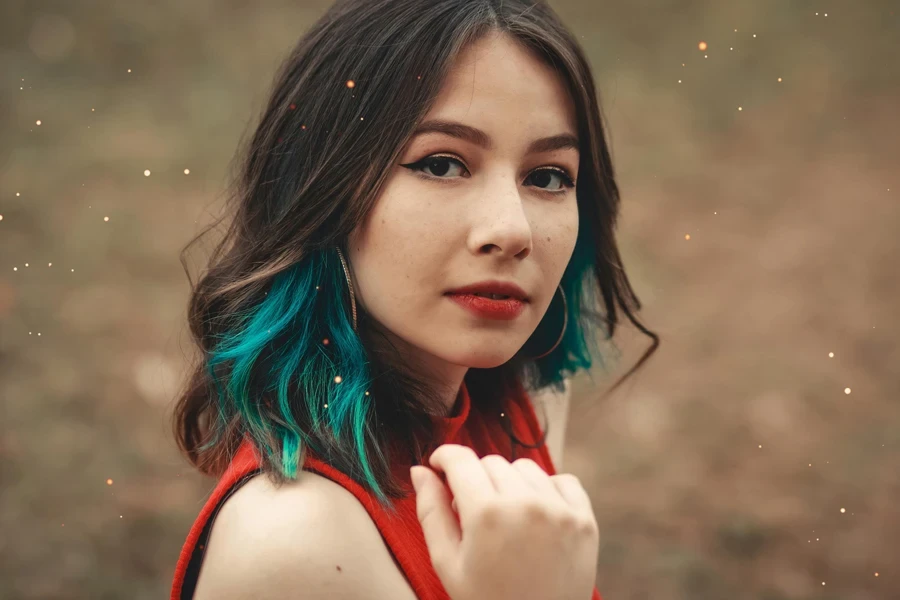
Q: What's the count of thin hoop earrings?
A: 2